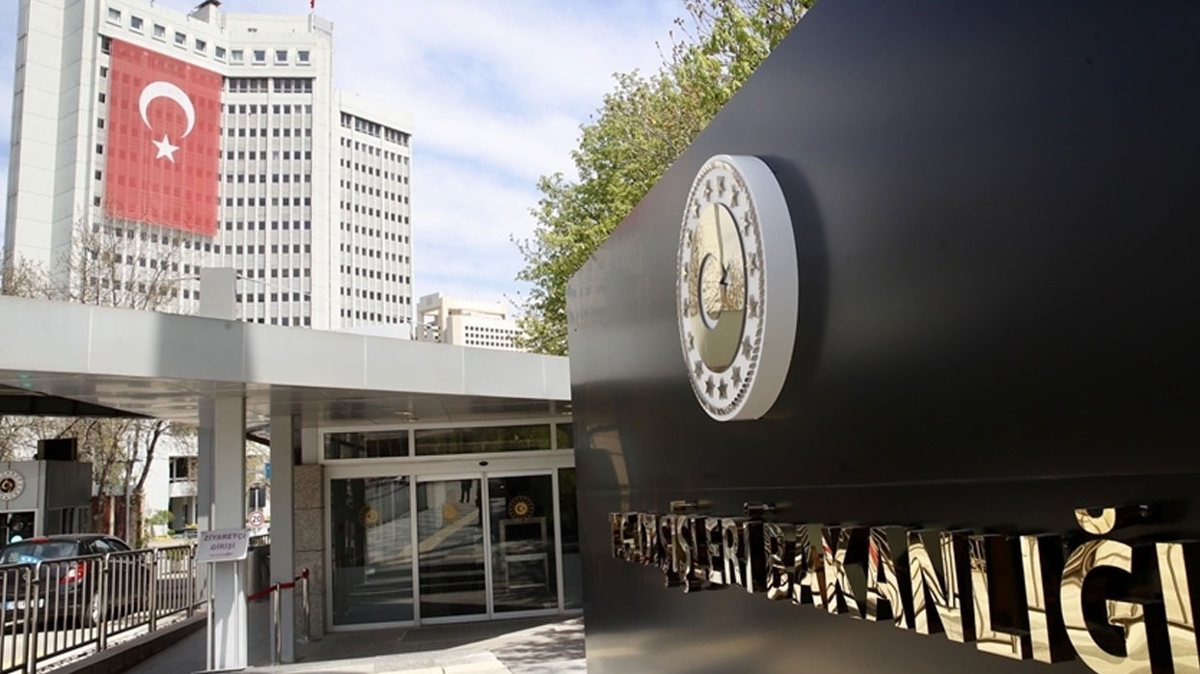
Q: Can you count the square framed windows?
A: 10